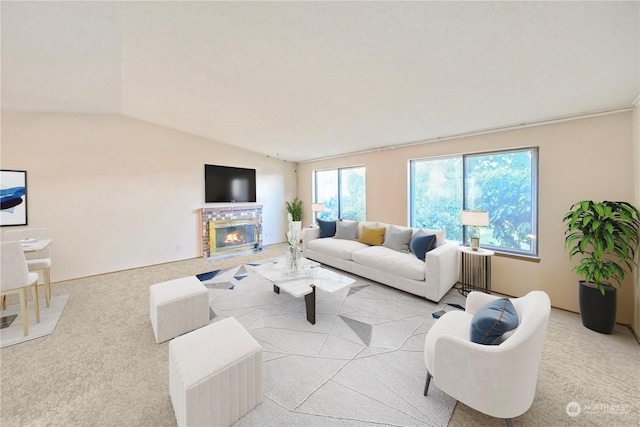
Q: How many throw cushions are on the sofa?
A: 5